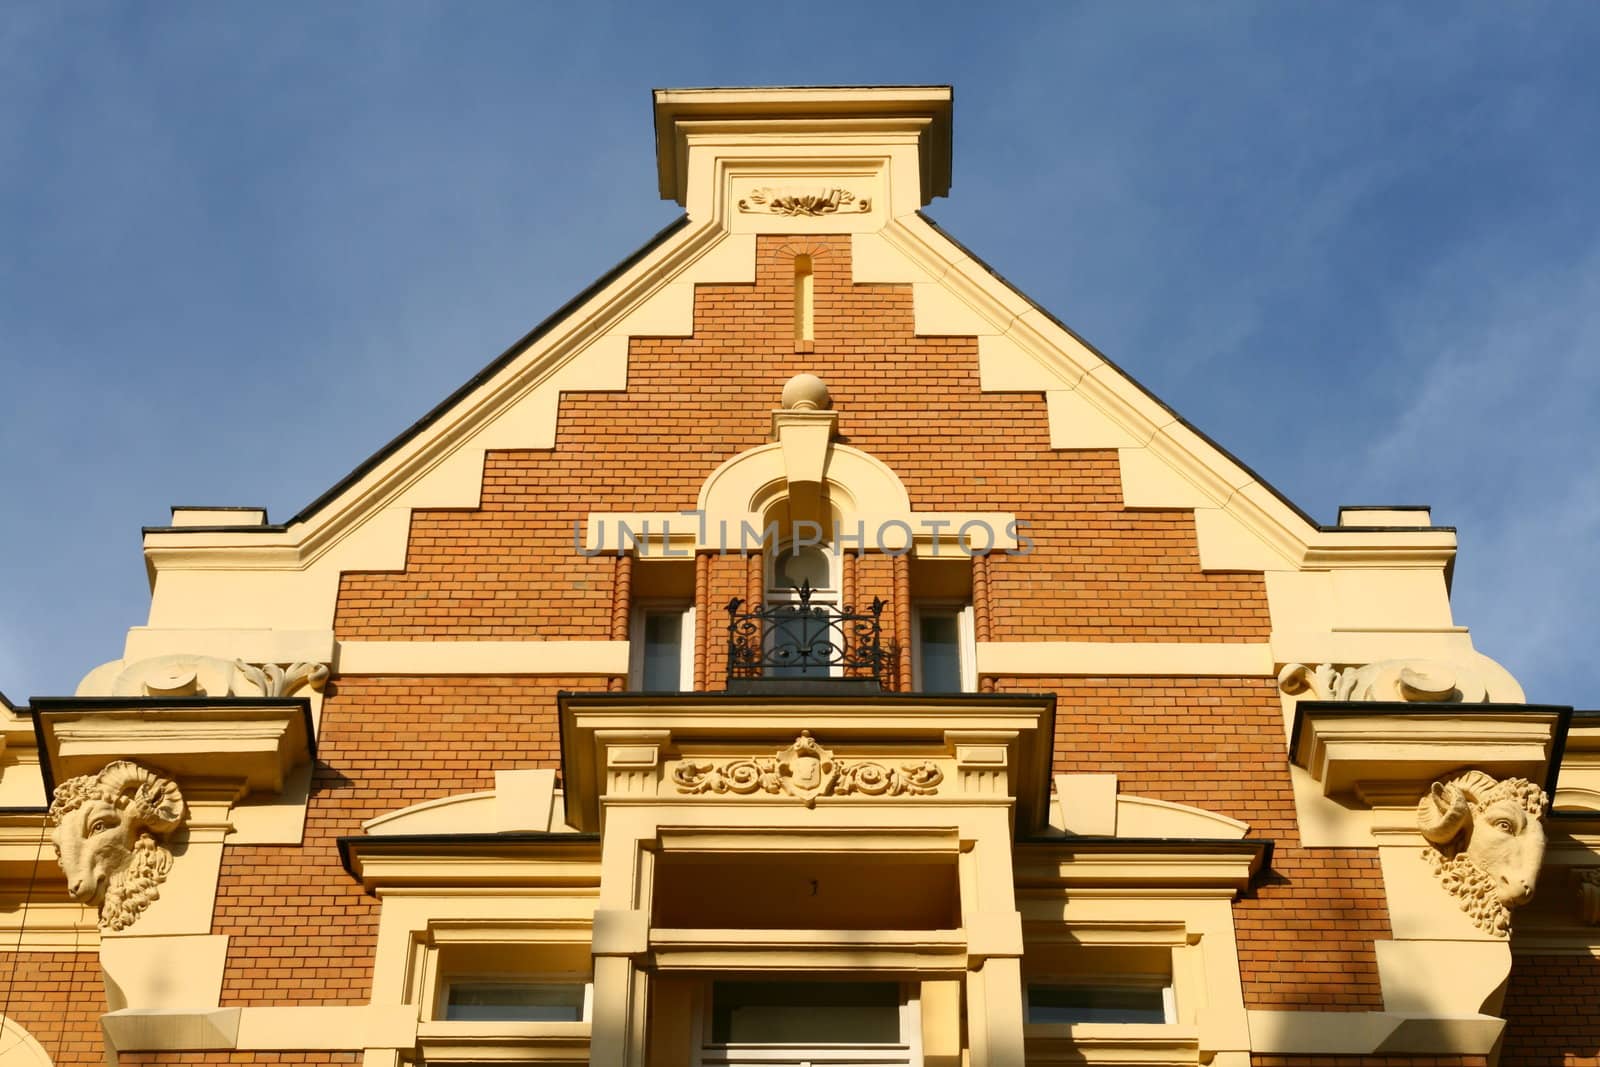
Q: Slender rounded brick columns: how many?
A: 6